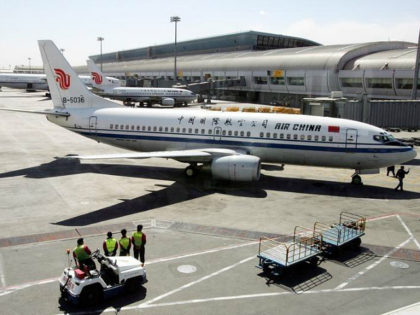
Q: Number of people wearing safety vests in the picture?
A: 4